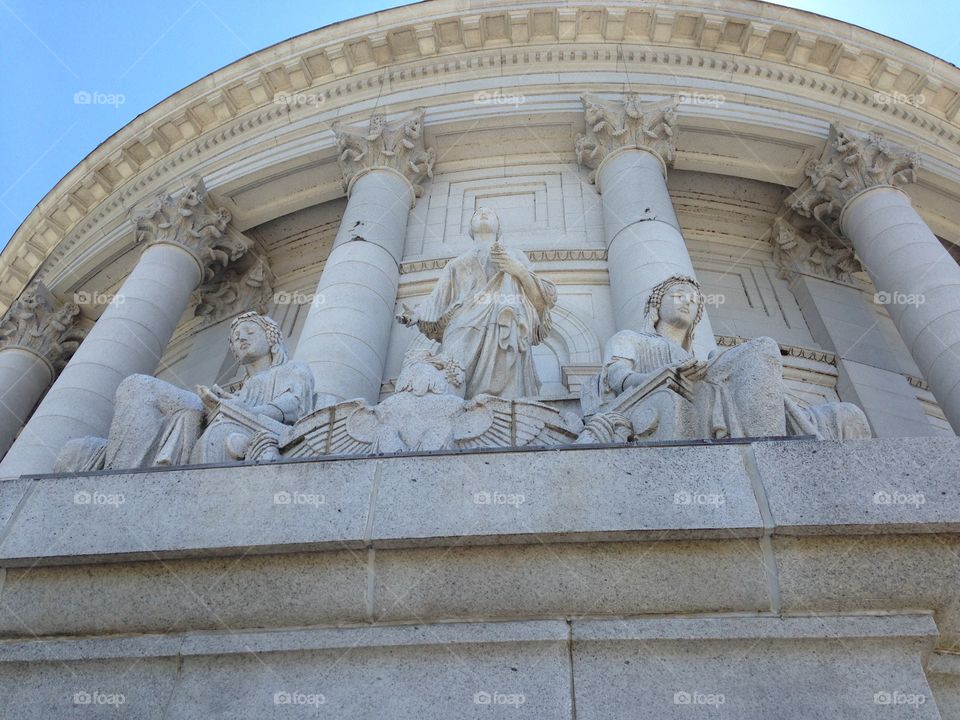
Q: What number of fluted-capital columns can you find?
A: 5